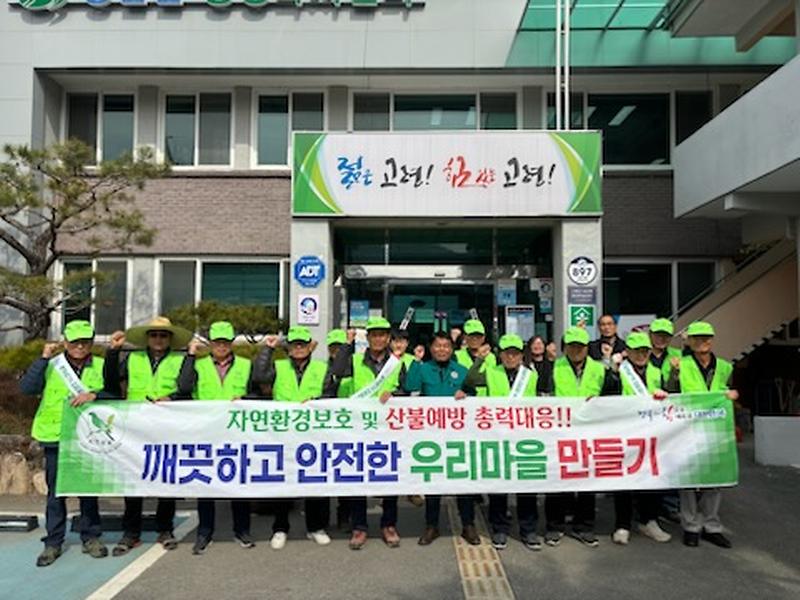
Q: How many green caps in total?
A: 11